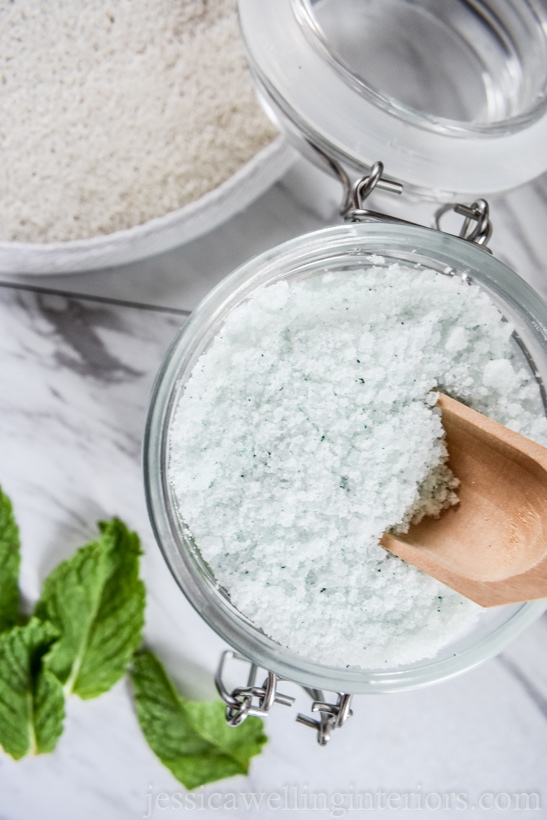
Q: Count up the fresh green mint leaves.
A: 4